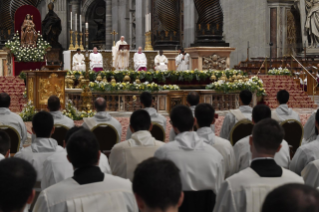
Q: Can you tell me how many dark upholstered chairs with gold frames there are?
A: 6